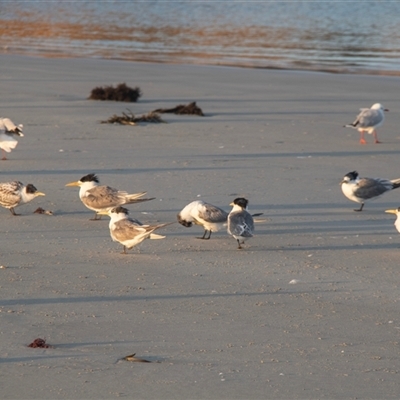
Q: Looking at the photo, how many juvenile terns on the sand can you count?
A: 1